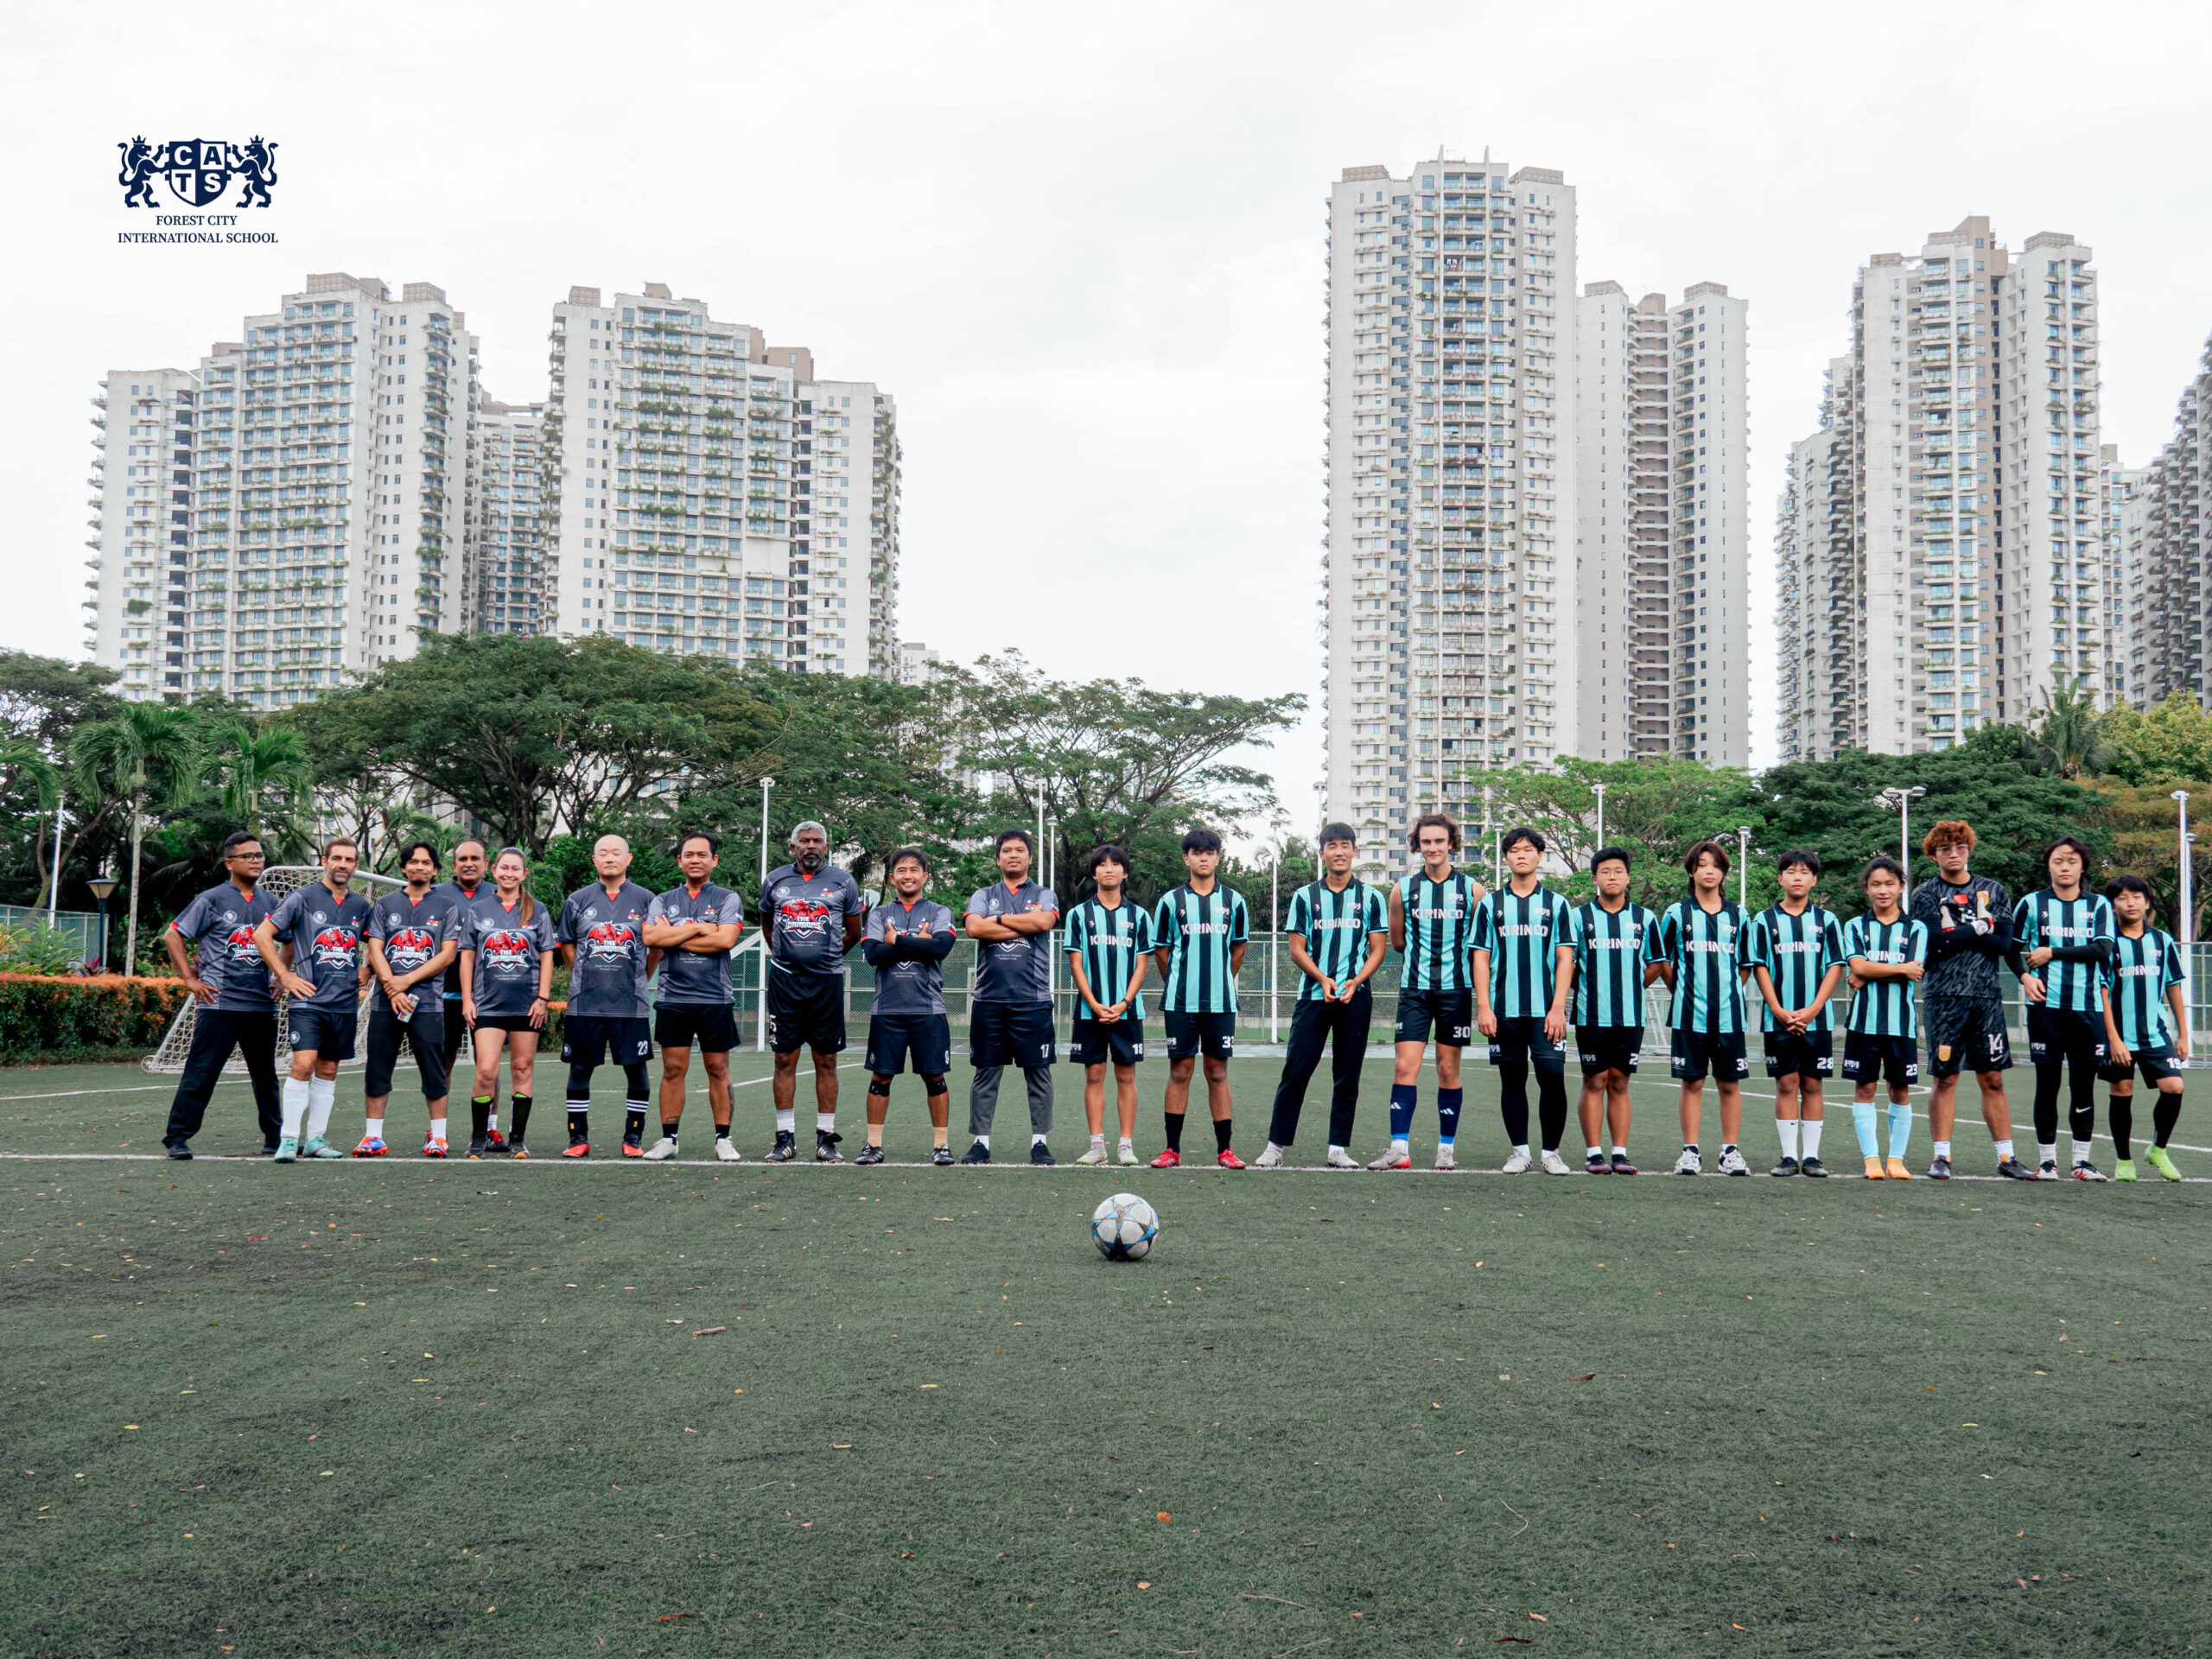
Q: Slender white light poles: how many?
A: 12